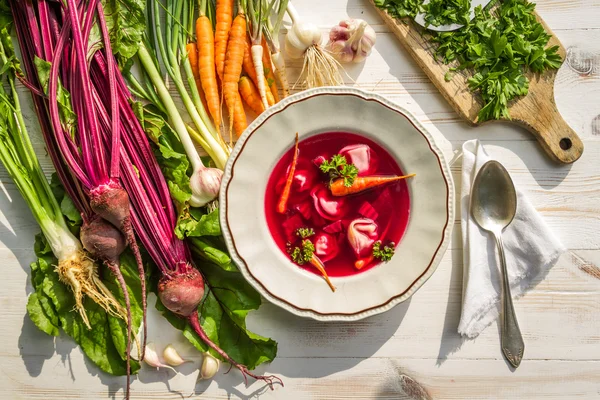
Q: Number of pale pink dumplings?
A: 5